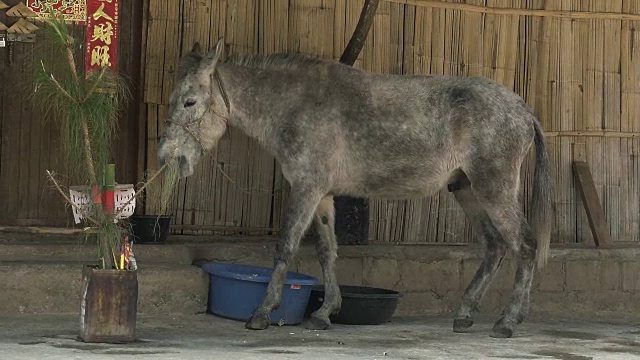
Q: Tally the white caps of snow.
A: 0